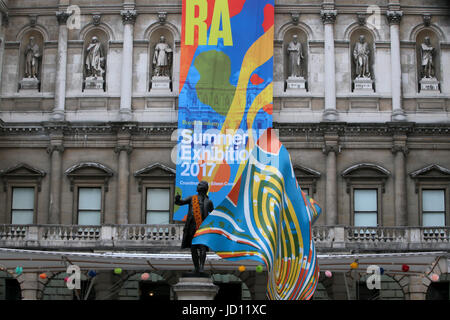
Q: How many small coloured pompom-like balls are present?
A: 13